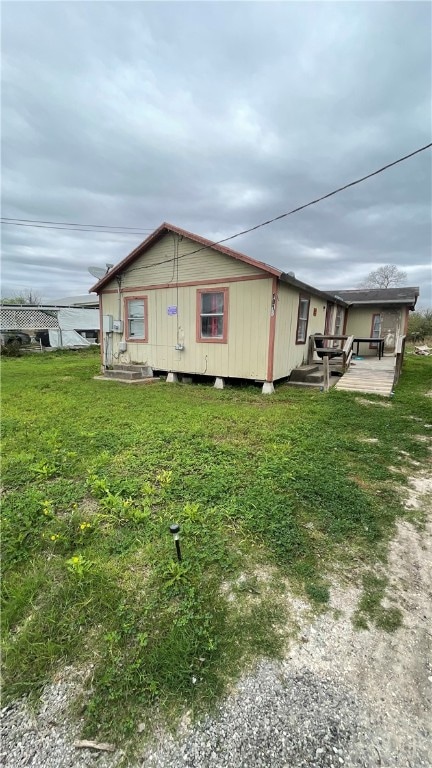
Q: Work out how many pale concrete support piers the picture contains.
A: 3